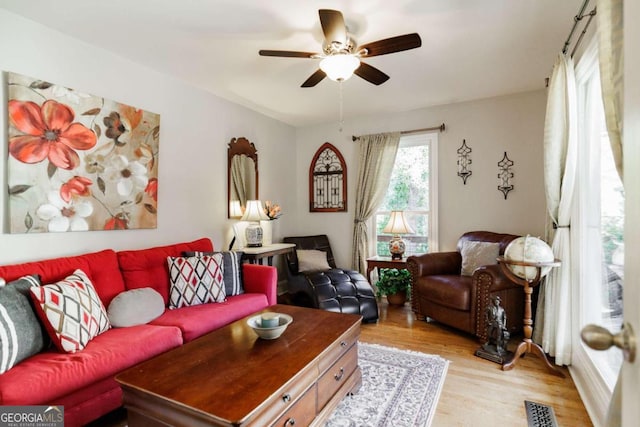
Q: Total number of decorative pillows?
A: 7